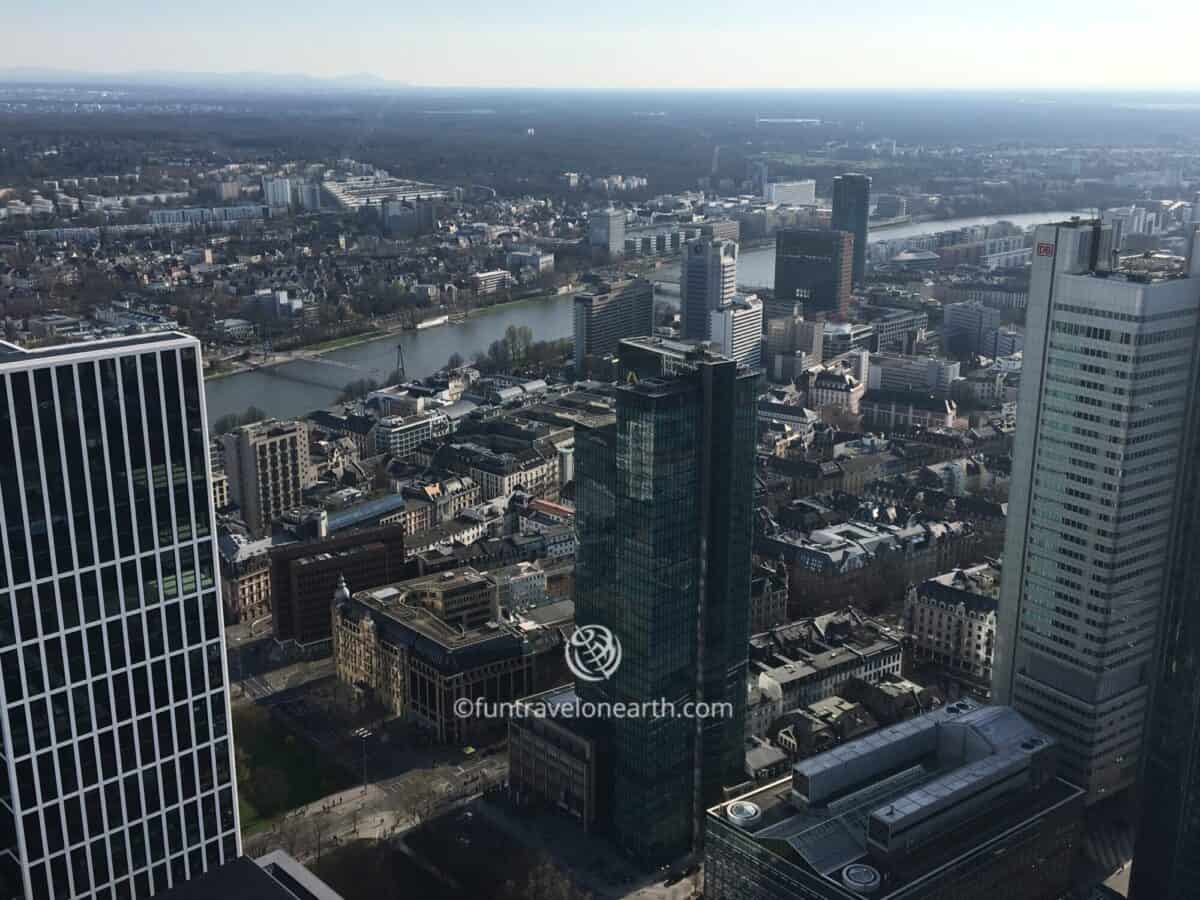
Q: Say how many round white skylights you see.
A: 2